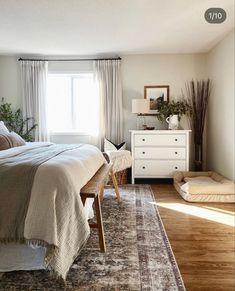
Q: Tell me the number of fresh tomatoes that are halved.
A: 0